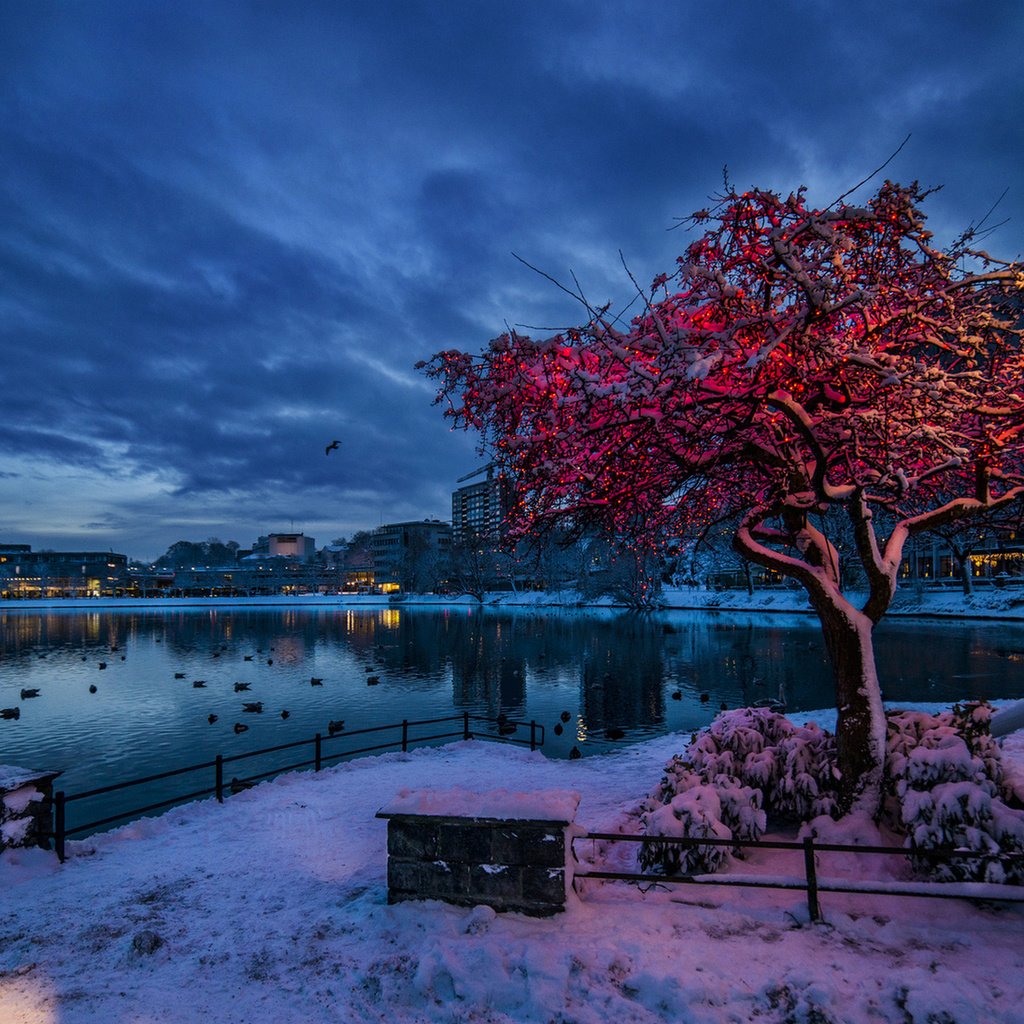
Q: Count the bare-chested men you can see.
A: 0